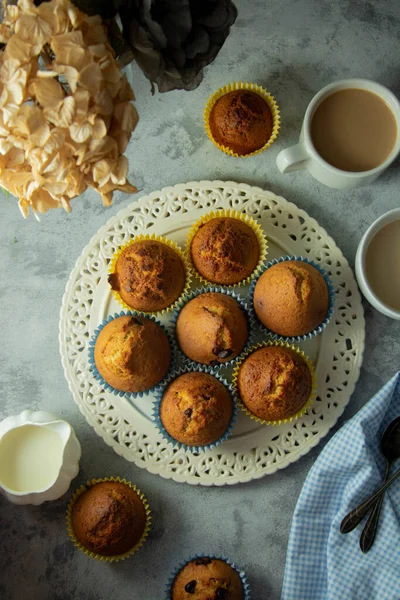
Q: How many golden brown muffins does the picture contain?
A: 10